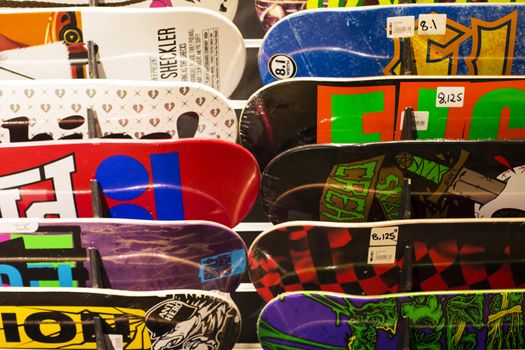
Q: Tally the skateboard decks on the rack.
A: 12